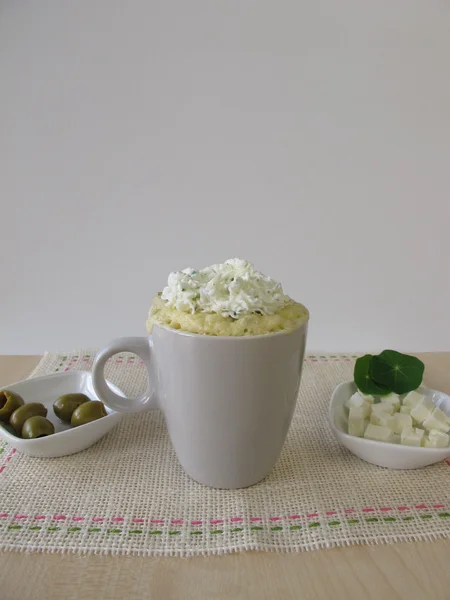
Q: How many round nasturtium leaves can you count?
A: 2